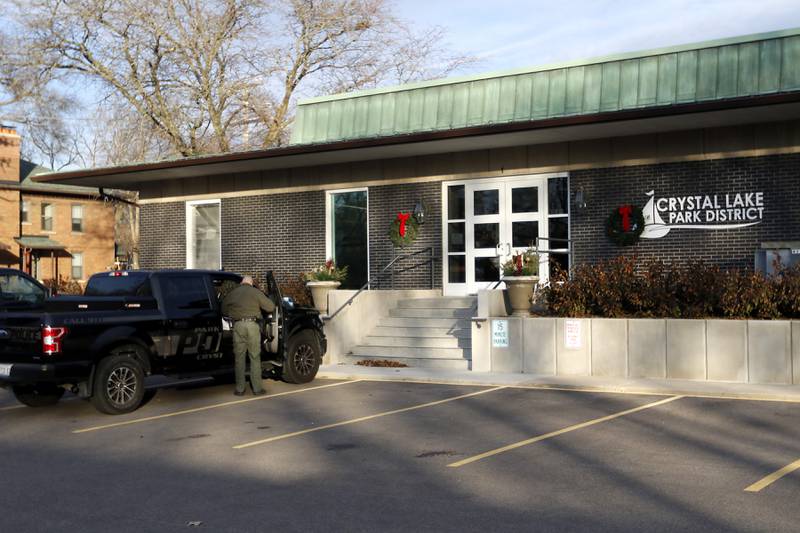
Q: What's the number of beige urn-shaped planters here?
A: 2